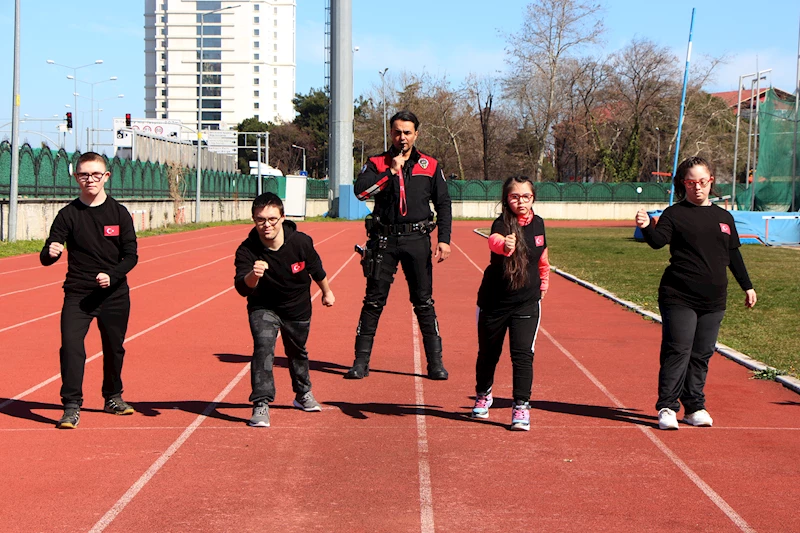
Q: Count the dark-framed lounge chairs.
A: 0